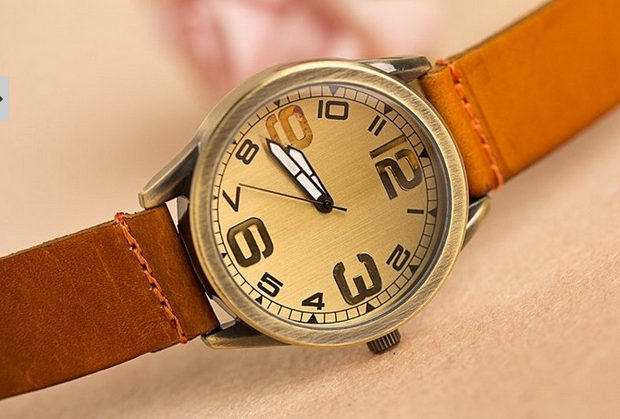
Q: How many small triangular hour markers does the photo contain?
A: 12